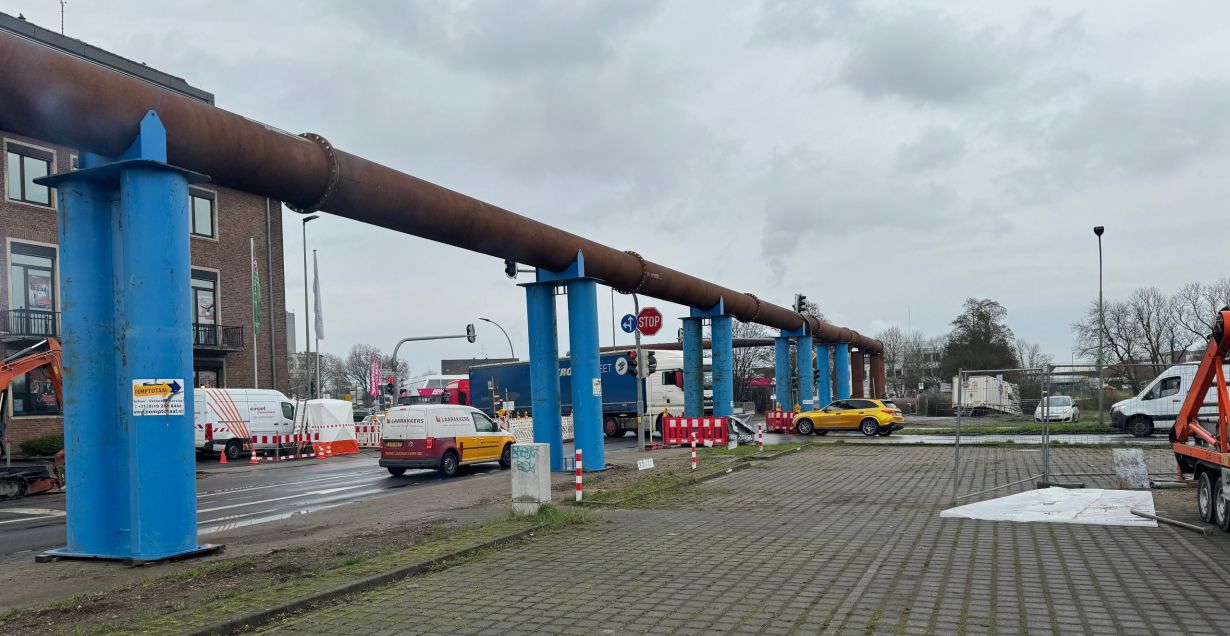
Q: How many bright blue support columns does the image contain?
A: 10